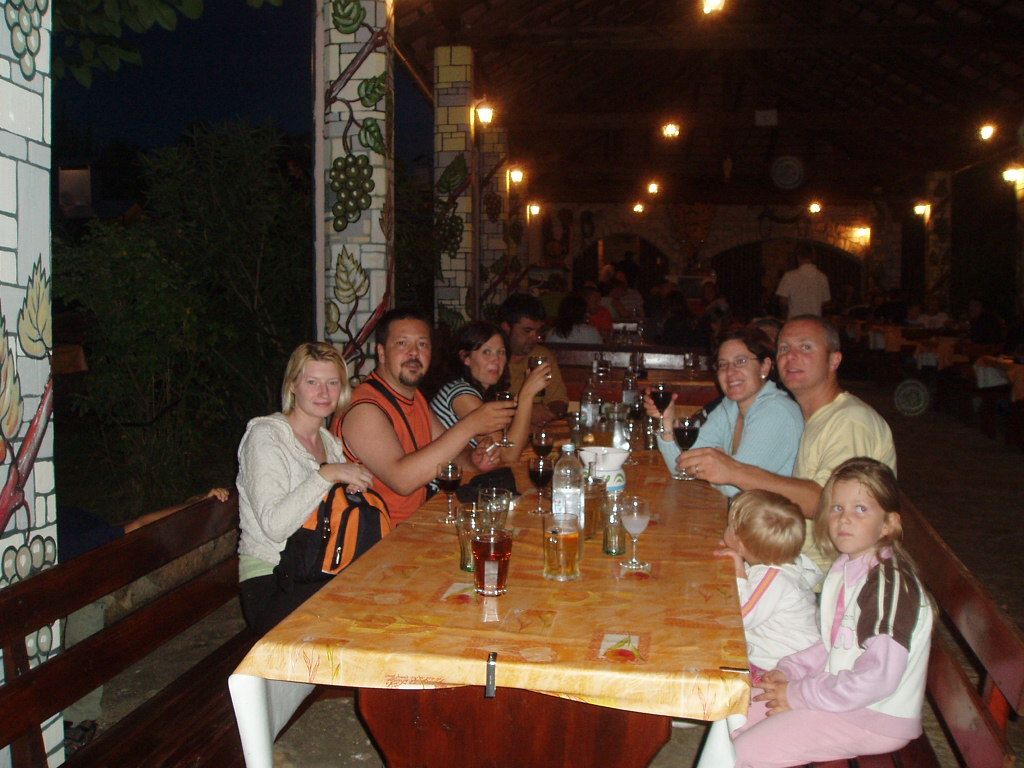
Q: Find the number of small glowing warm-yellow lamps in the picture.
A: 12